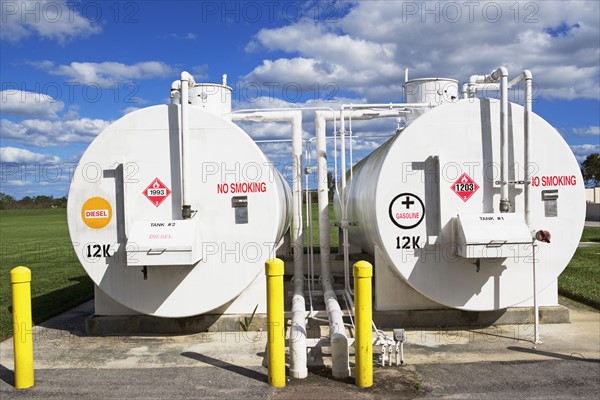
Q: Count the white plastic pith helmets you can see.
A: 0